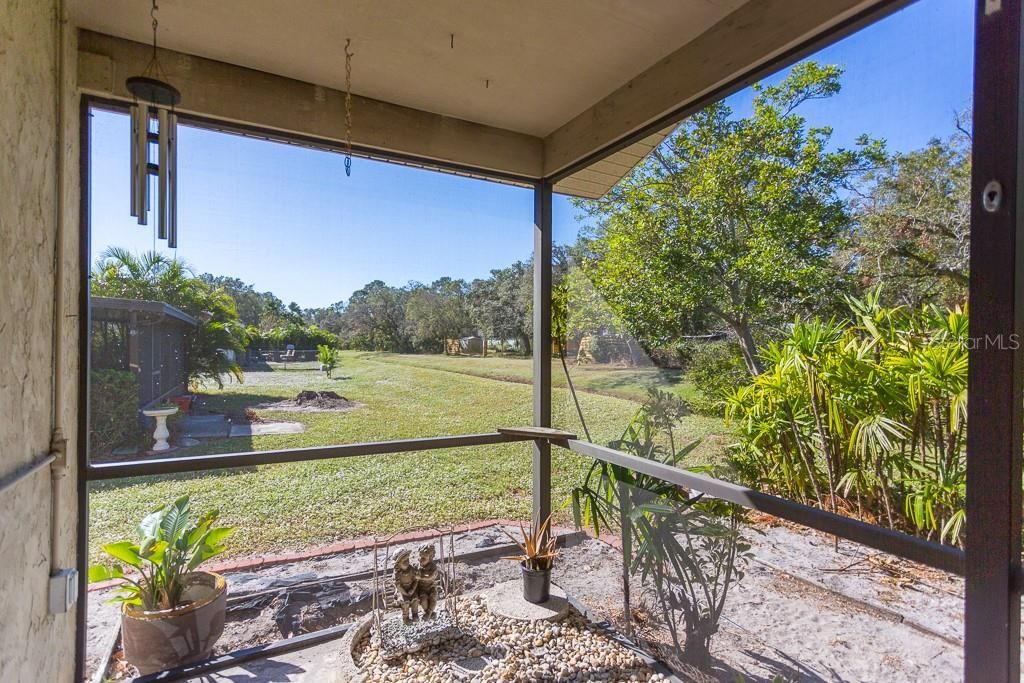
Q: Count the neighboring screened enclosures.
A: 1